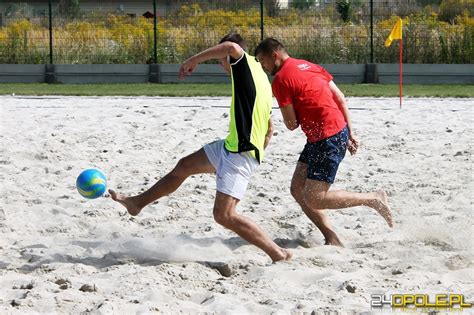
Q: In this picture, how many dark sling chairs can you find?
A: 0